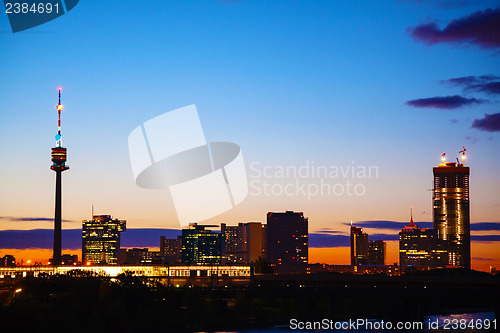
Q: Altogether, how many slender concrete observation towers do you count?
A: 1